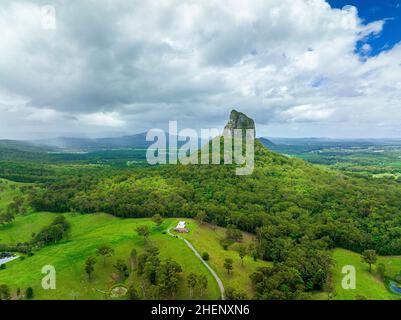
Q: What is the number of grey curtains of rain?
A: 1